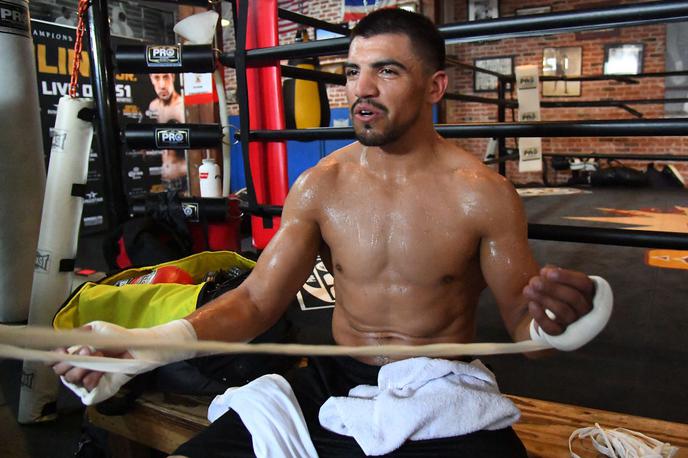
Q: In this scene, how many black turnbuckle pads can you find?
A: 3